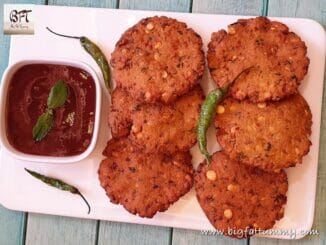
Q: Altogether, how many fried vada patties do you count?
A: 6